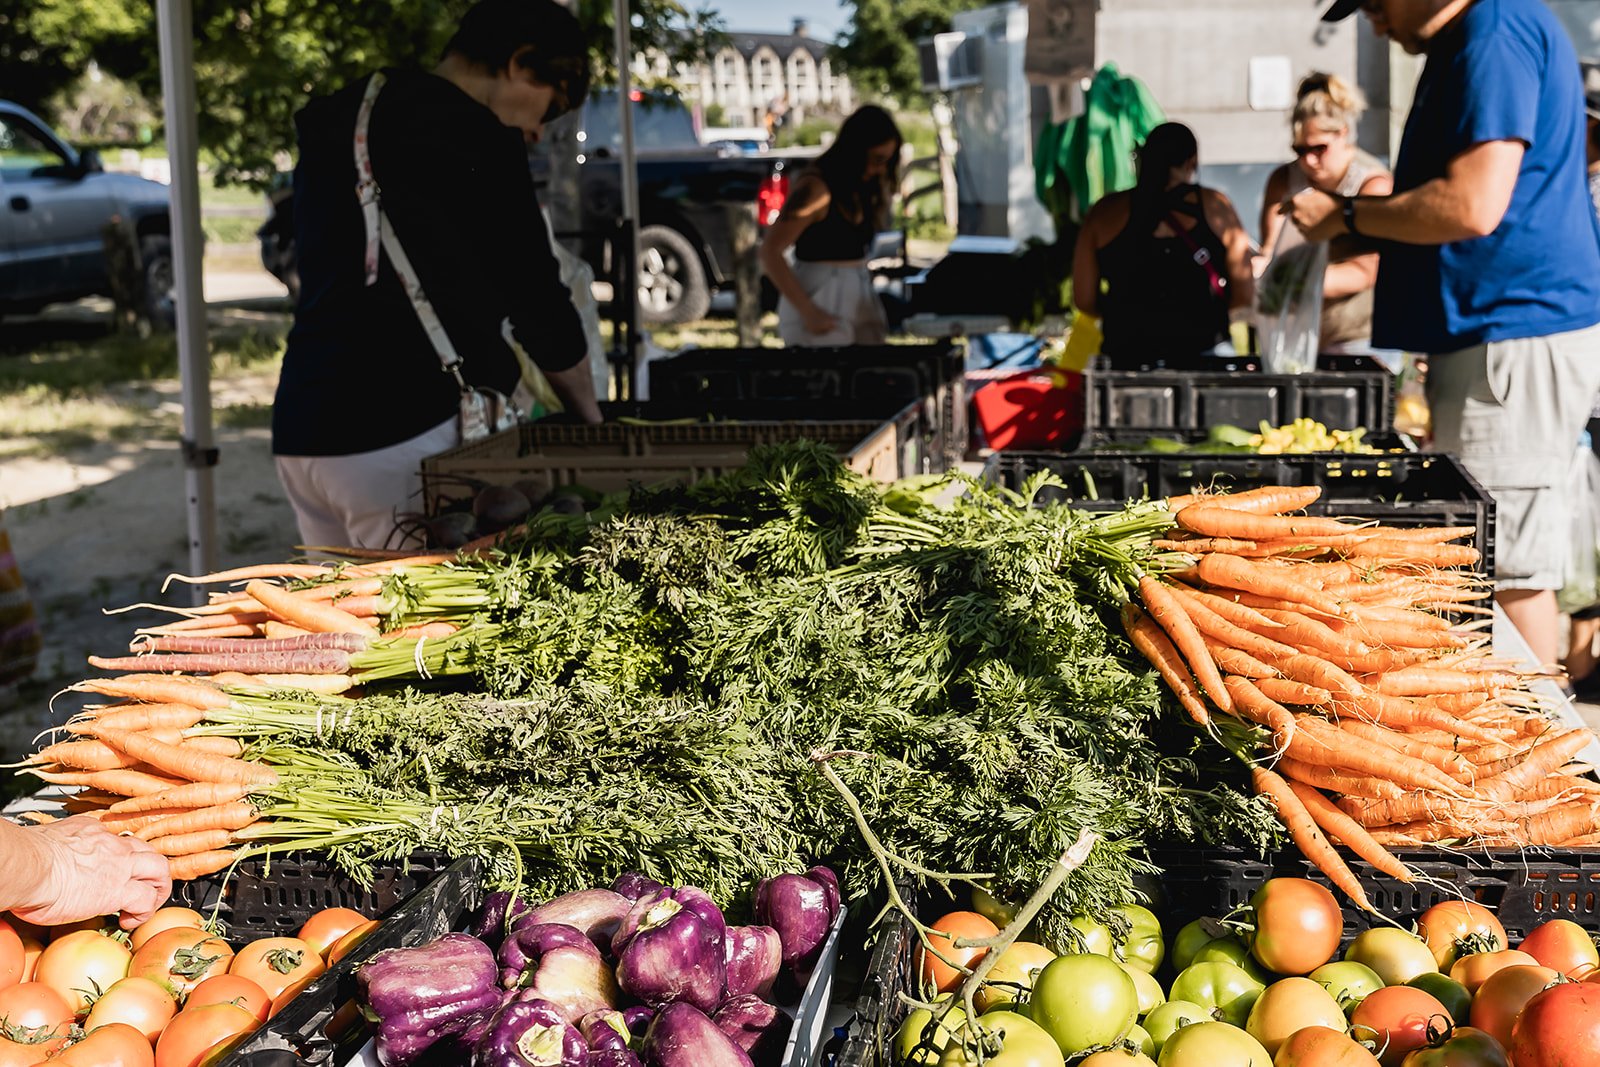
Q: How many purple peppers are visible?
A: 12